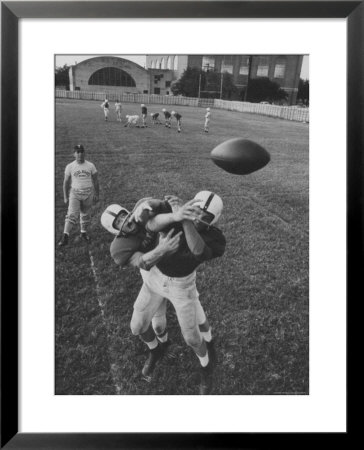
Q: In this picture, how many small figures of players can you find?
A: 8